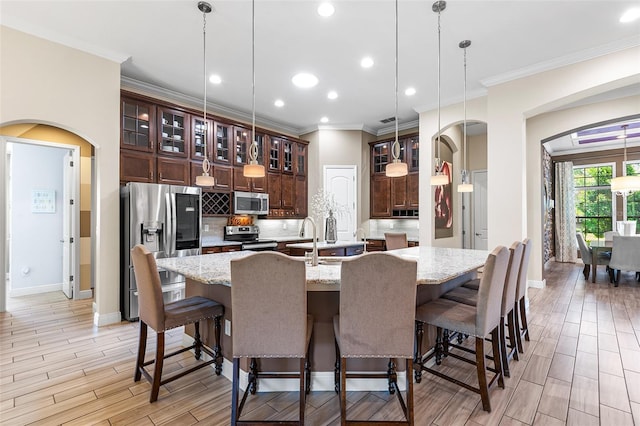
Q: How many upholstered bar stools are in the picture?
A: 6